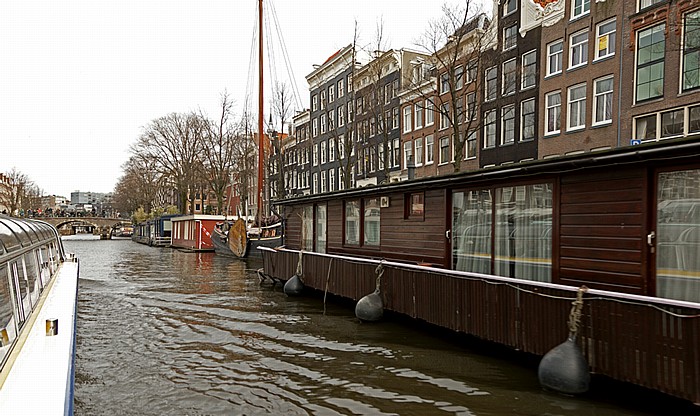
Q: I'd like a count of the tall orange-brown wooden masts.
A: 1